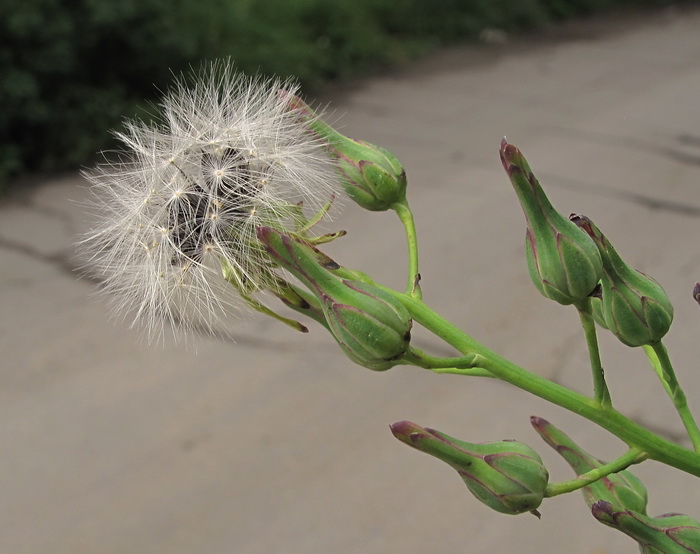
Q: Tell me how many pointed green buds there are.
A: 7